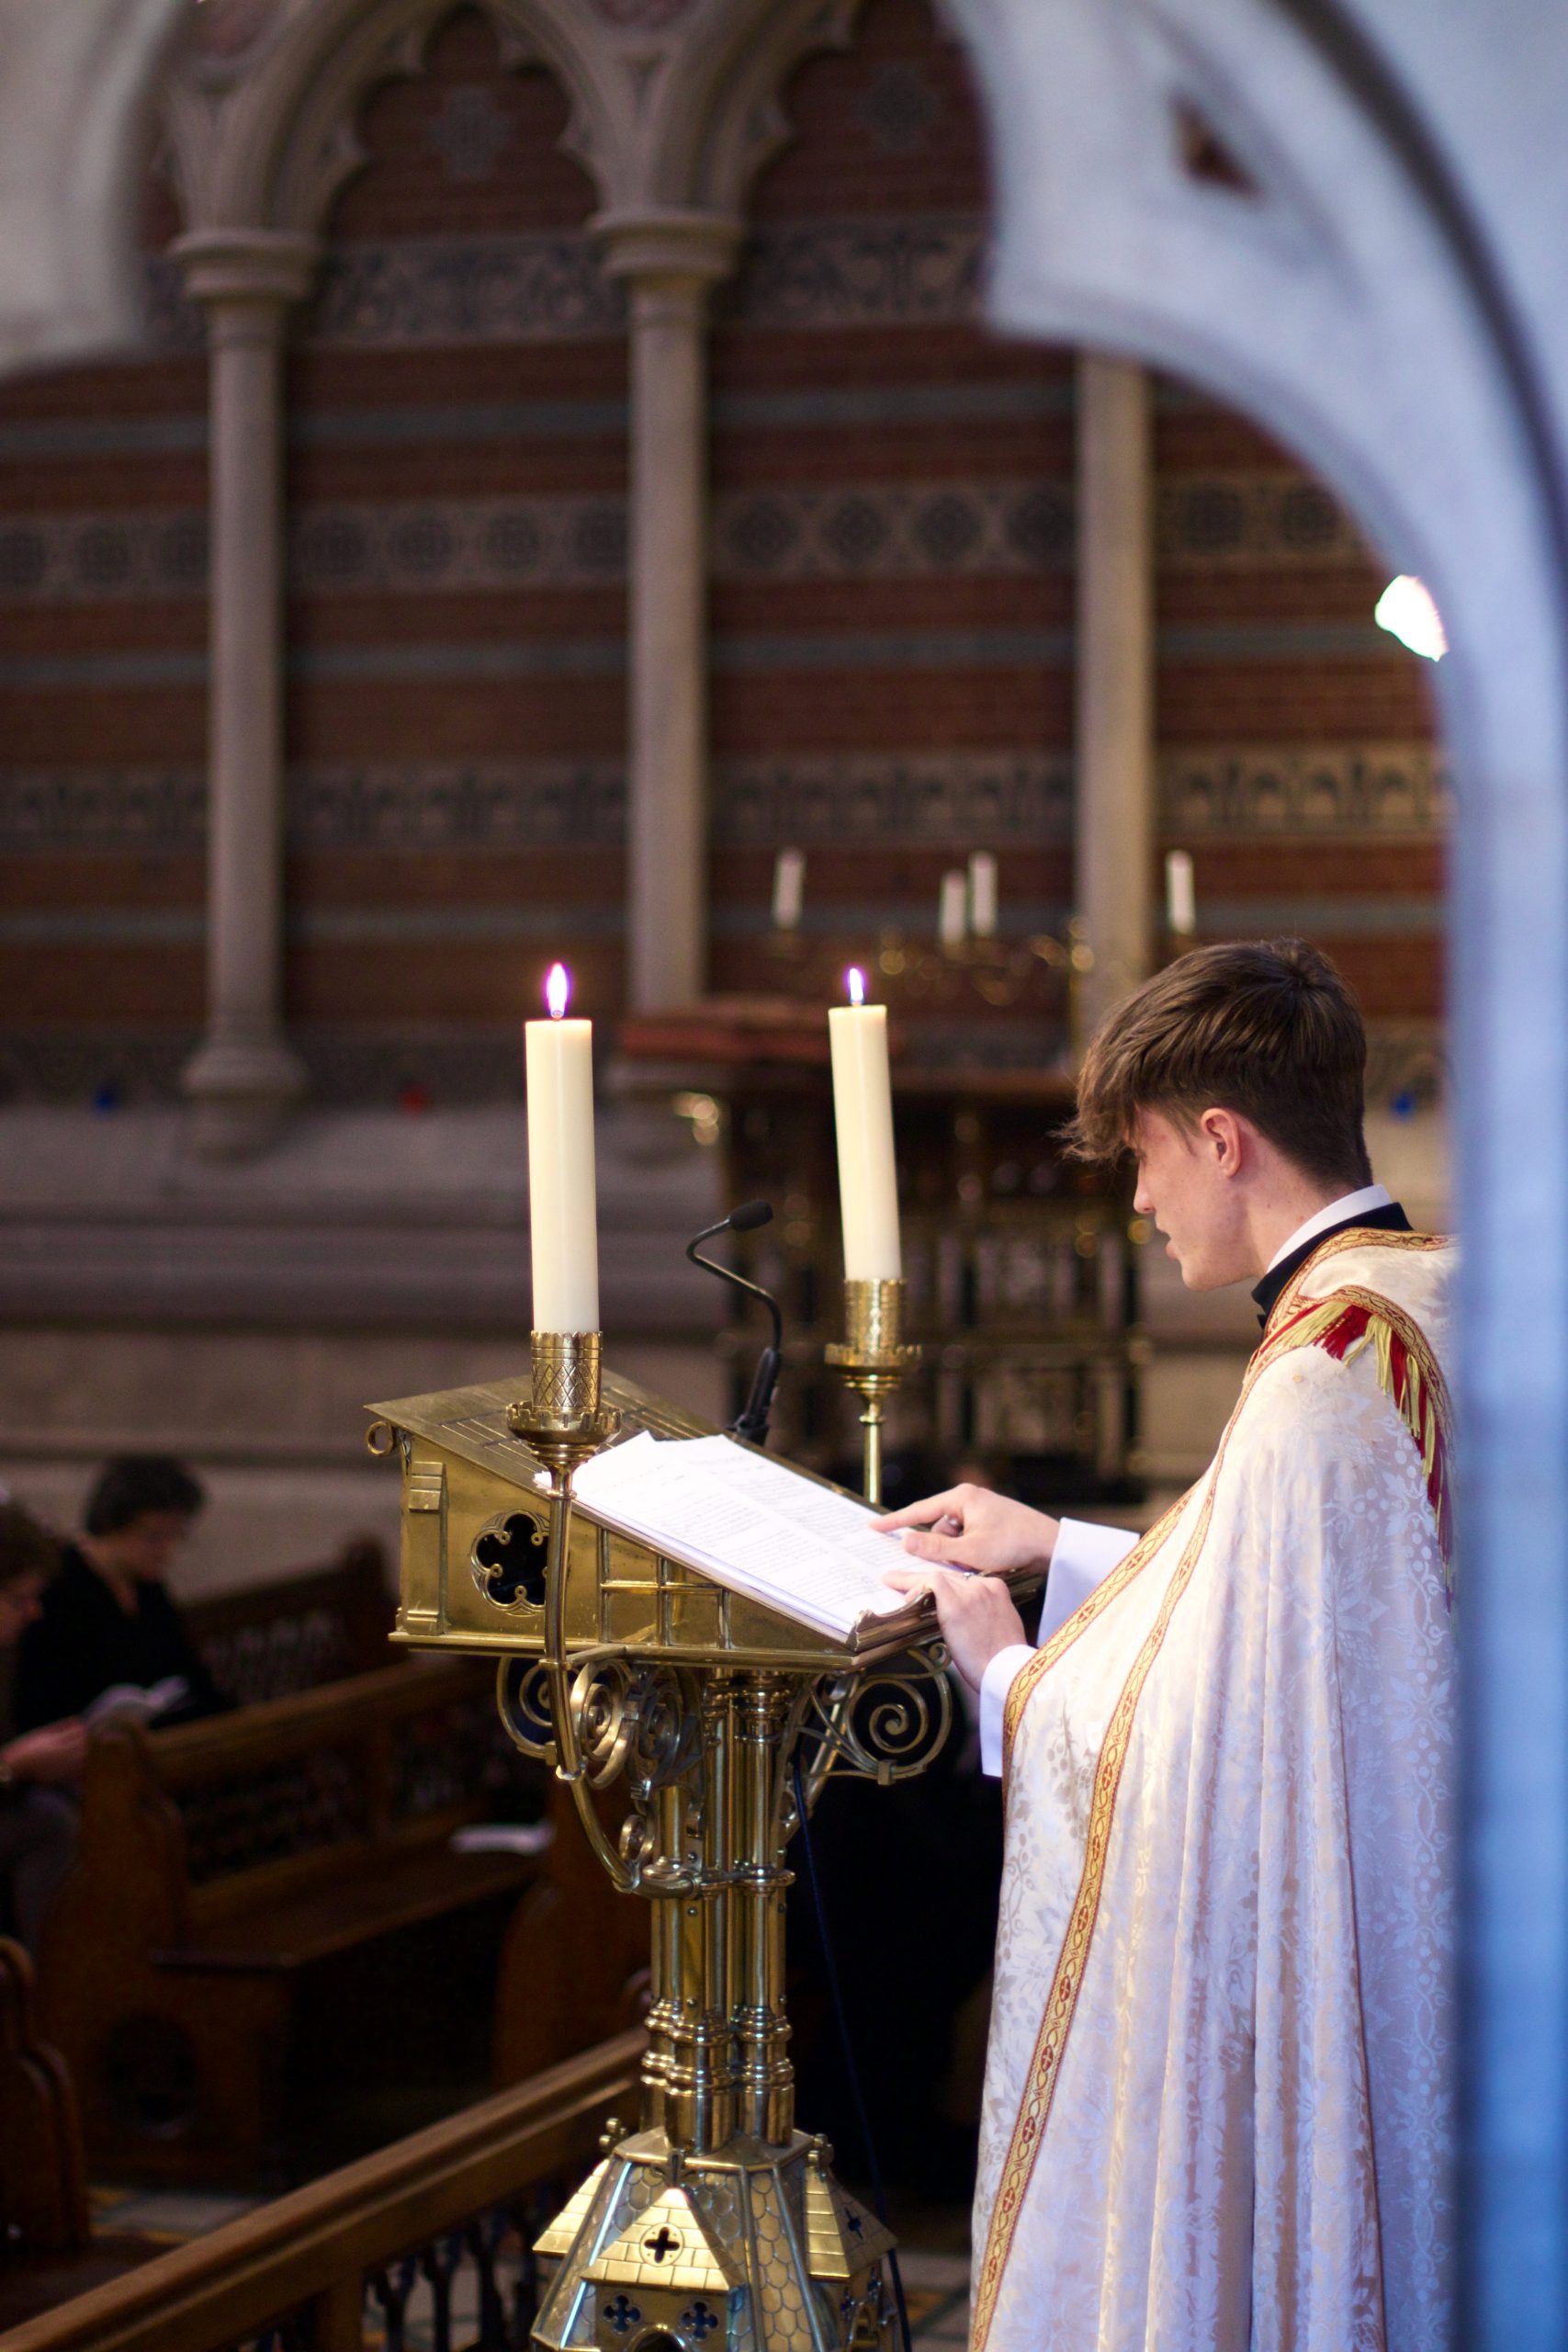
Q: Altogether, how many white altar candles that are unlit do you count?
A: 4